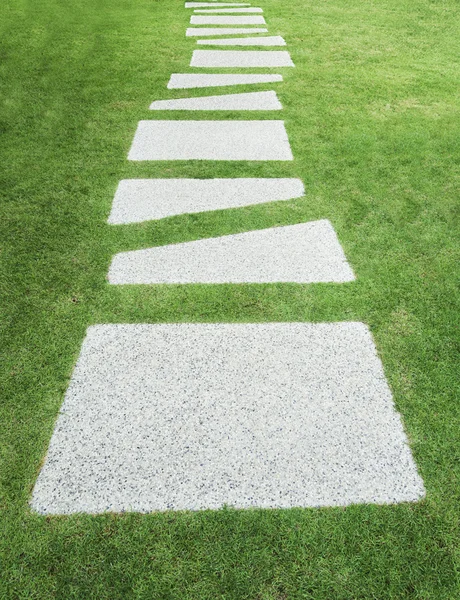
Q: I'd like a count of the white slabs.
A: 12